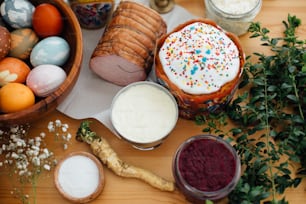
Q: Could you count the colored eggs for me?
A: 8